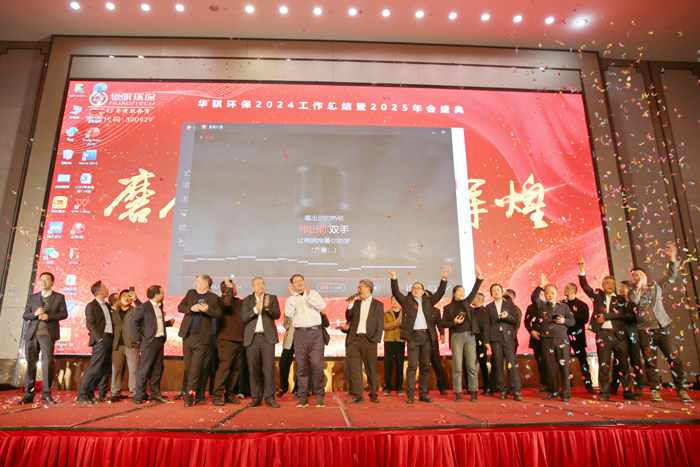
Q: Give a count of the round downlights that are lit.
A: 15